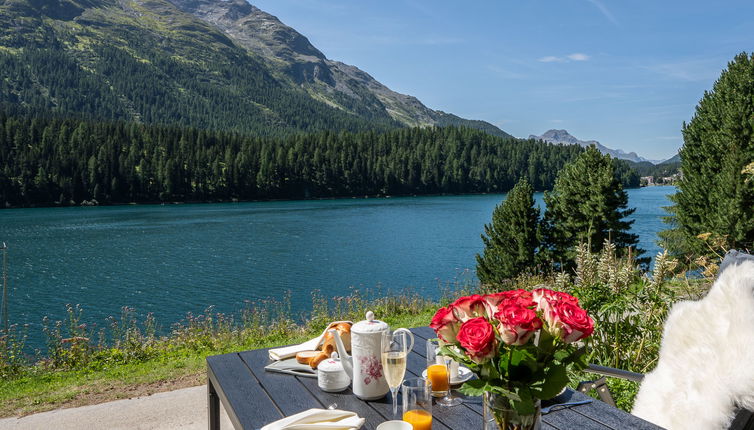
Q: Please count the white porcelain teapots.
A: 1